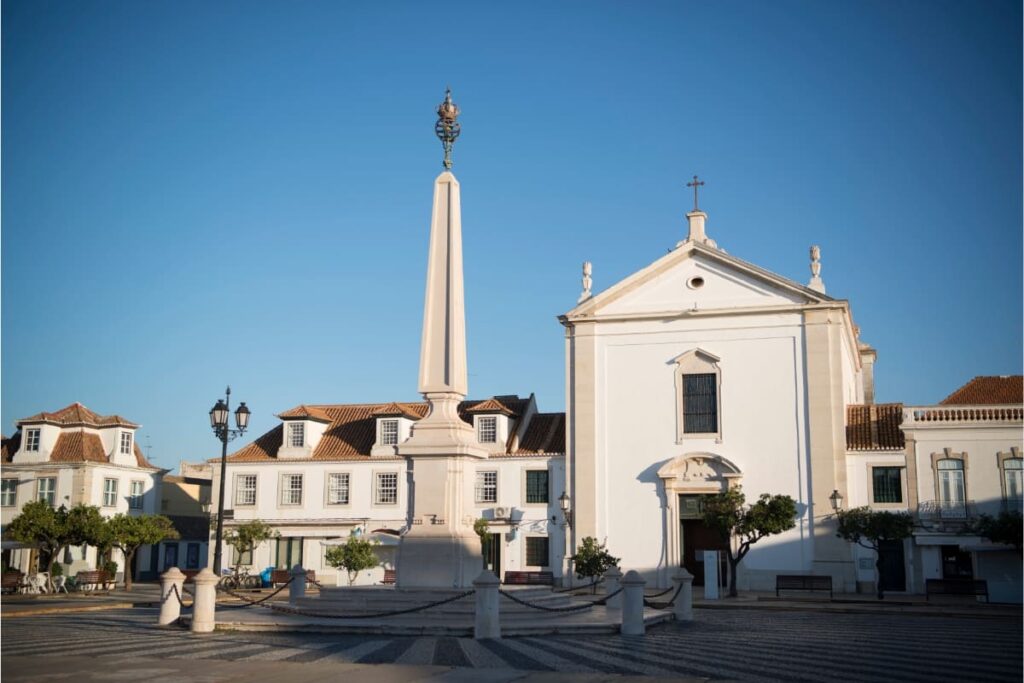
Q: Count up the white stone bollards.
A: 7